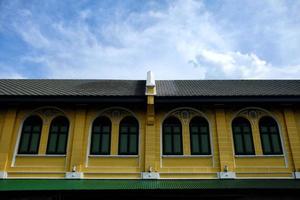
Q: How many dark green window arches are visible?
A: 8